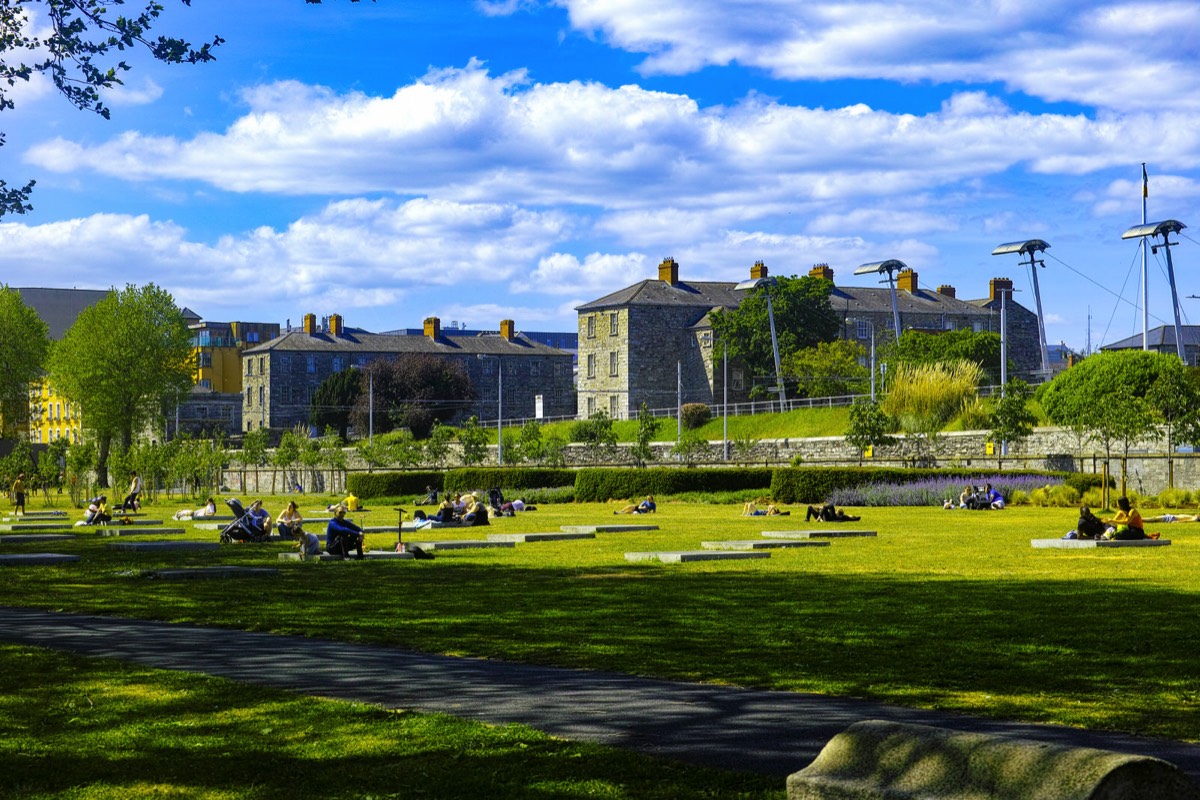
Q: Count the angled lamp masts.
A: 4